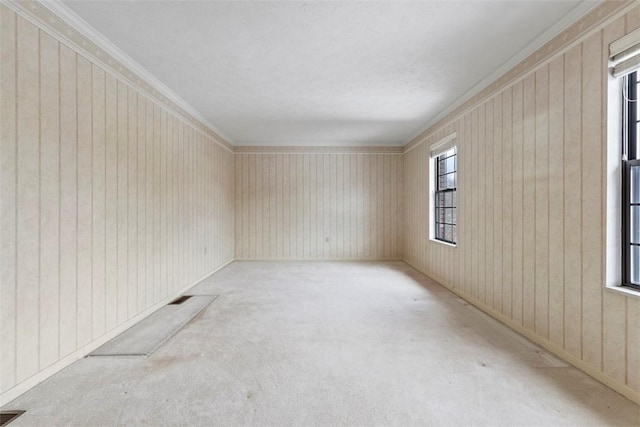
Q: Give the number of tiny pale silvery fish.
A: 0